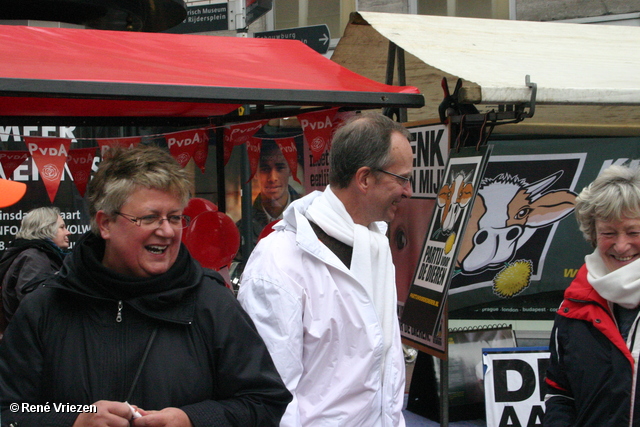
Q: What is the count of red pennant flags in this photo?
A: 11